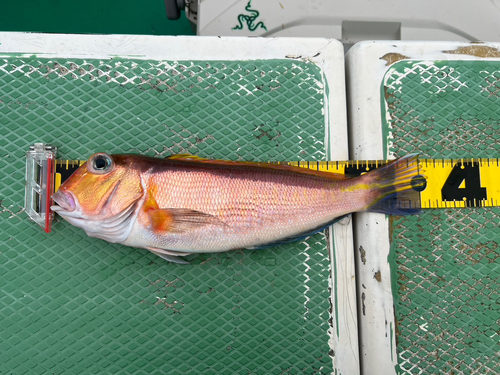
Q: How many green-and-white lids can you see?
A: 2